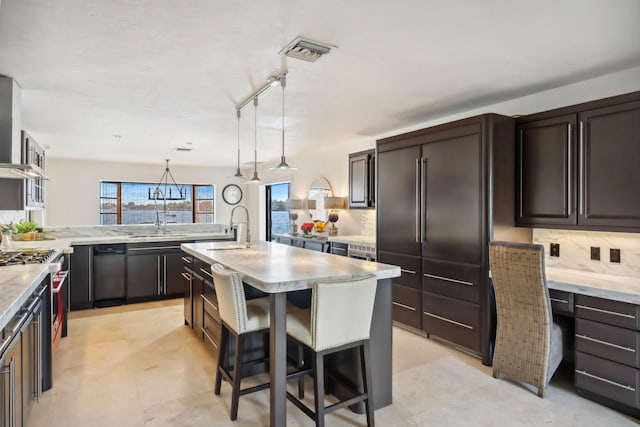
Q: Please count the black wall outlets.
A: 3